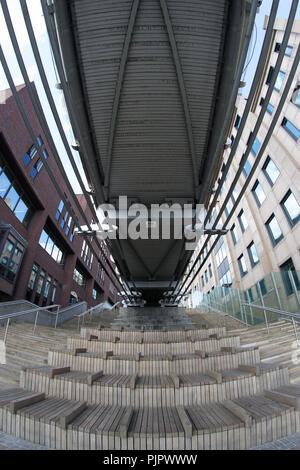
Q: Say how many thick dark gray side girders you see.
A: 2